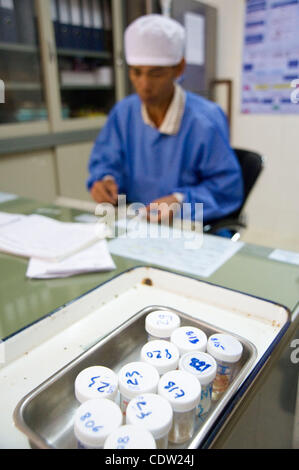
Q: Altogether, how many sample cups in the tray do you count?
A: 11